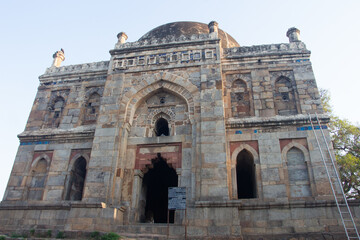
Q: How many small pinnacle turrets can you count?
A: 4